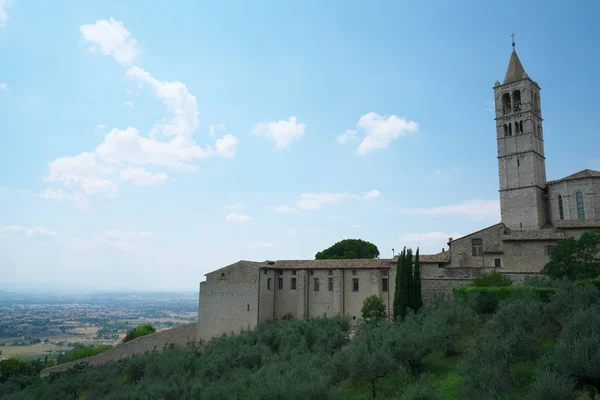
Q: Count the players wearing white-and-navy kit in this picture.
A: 0